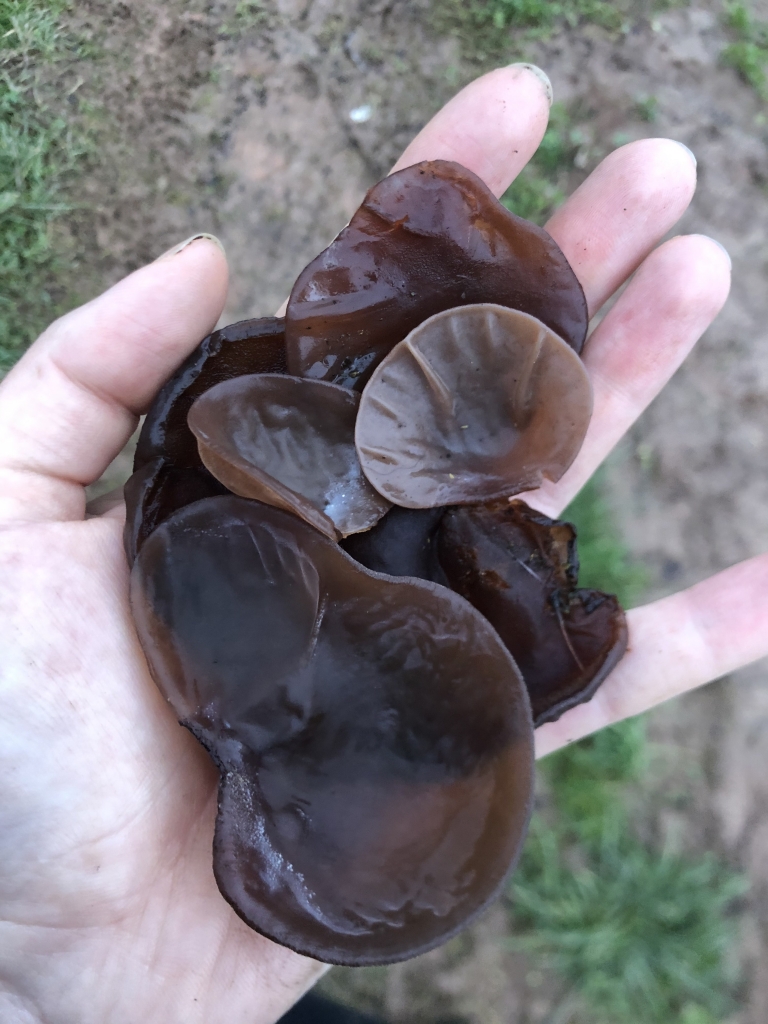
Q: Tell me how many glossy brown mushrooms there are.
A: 6